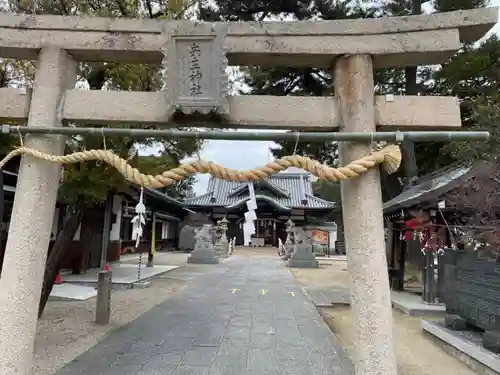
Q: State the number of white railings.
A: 2